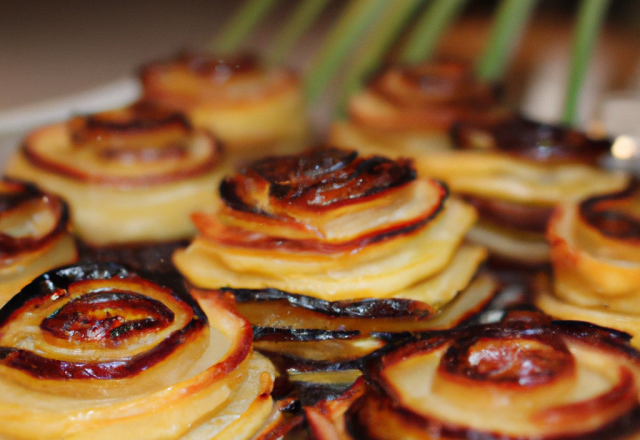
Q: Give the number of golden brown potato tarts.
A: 9